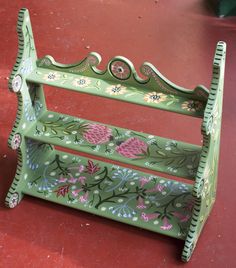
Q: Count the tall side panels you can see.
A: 2